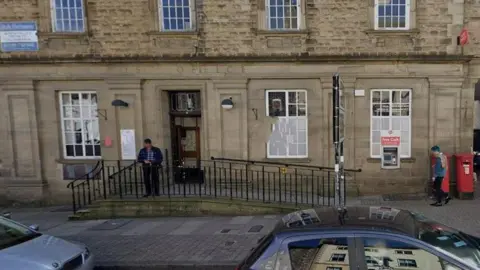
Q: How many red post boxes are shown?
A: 2